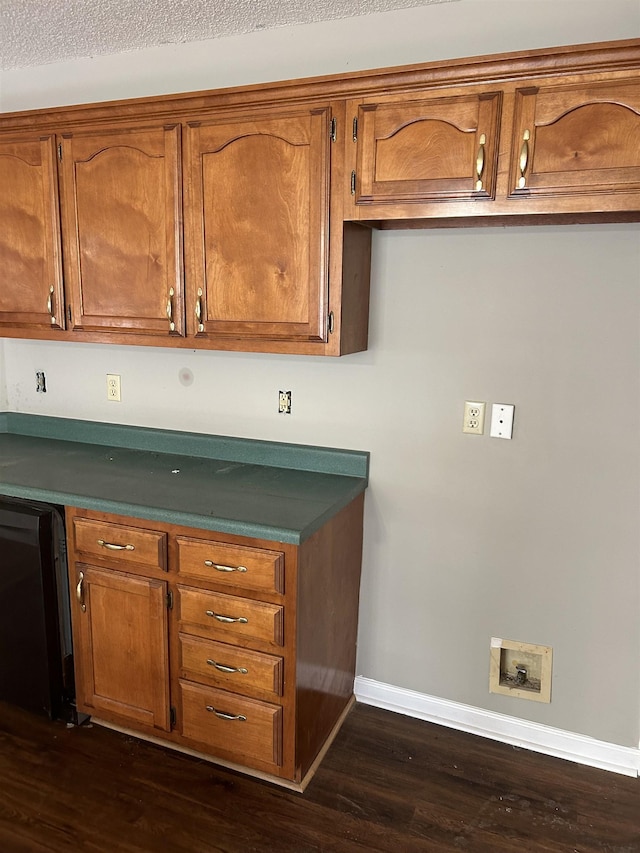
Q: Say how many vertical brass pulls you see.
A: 6